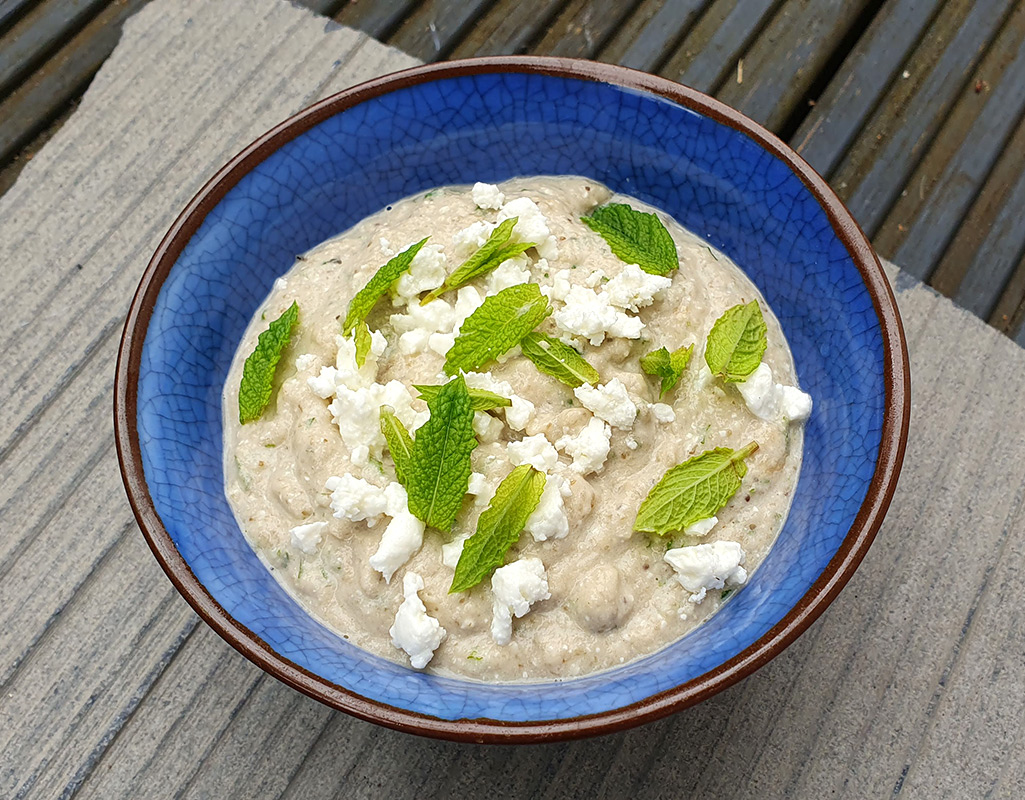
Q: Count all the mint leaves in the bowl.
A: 13